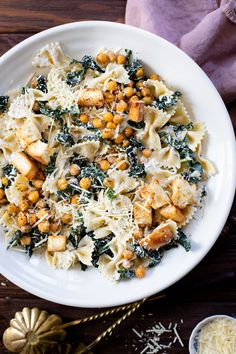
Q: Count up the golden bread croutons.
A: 11